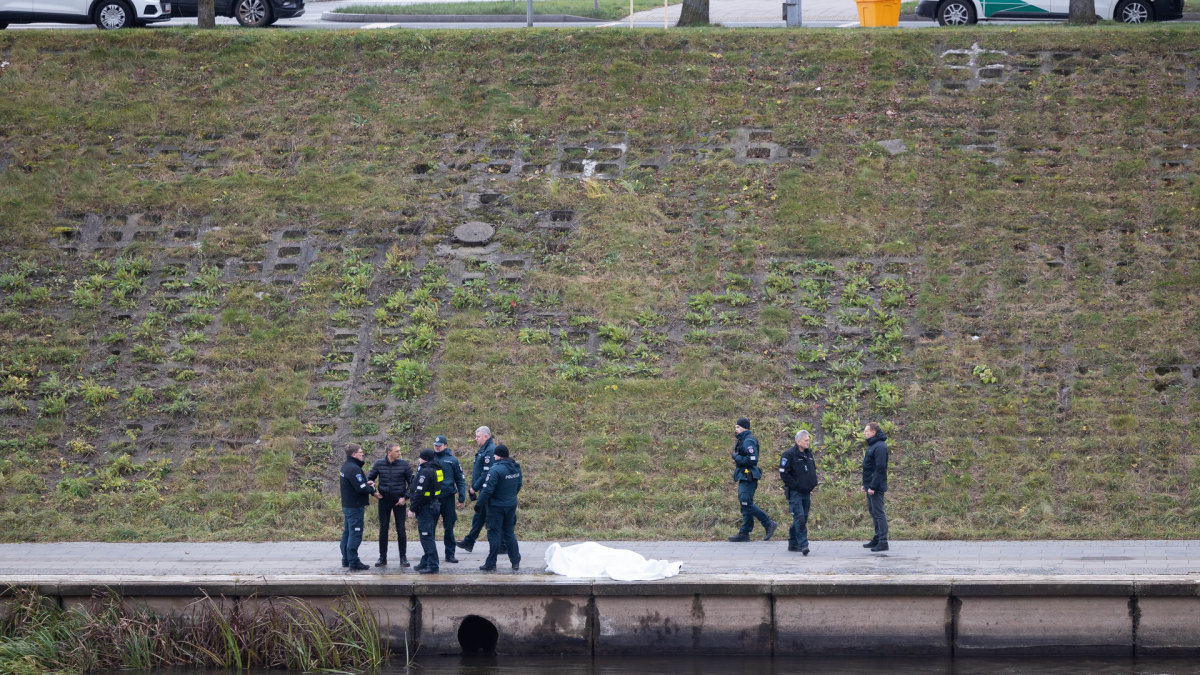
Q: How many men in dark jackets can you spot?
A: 9